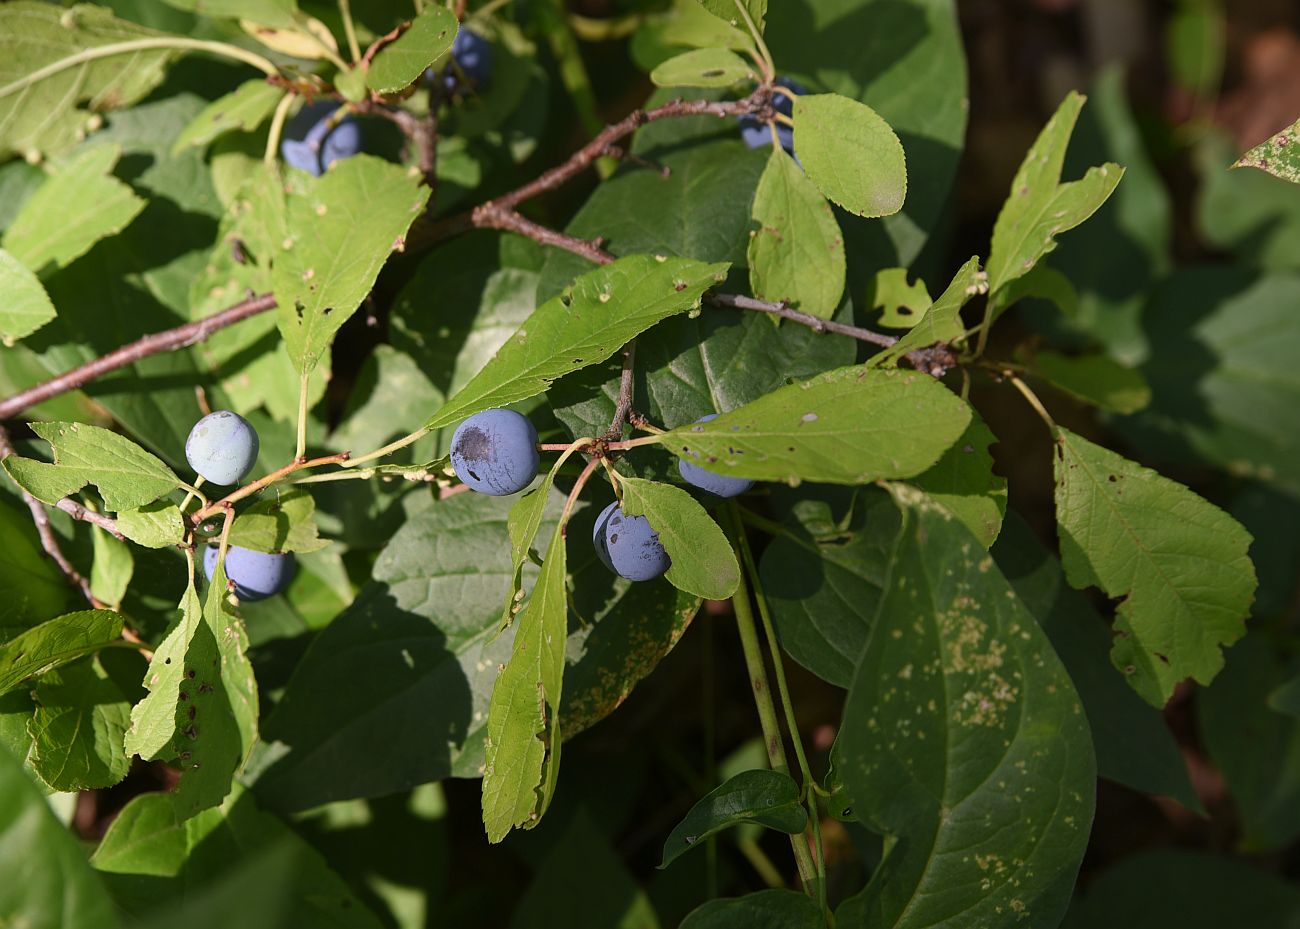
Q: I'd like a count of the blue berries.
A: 8